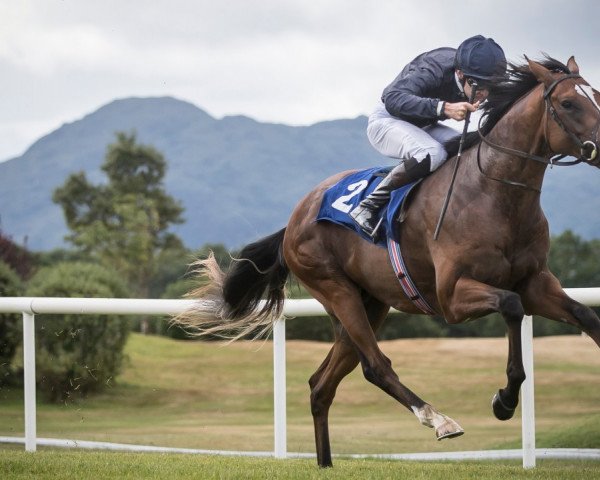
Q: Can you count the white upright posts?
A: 3